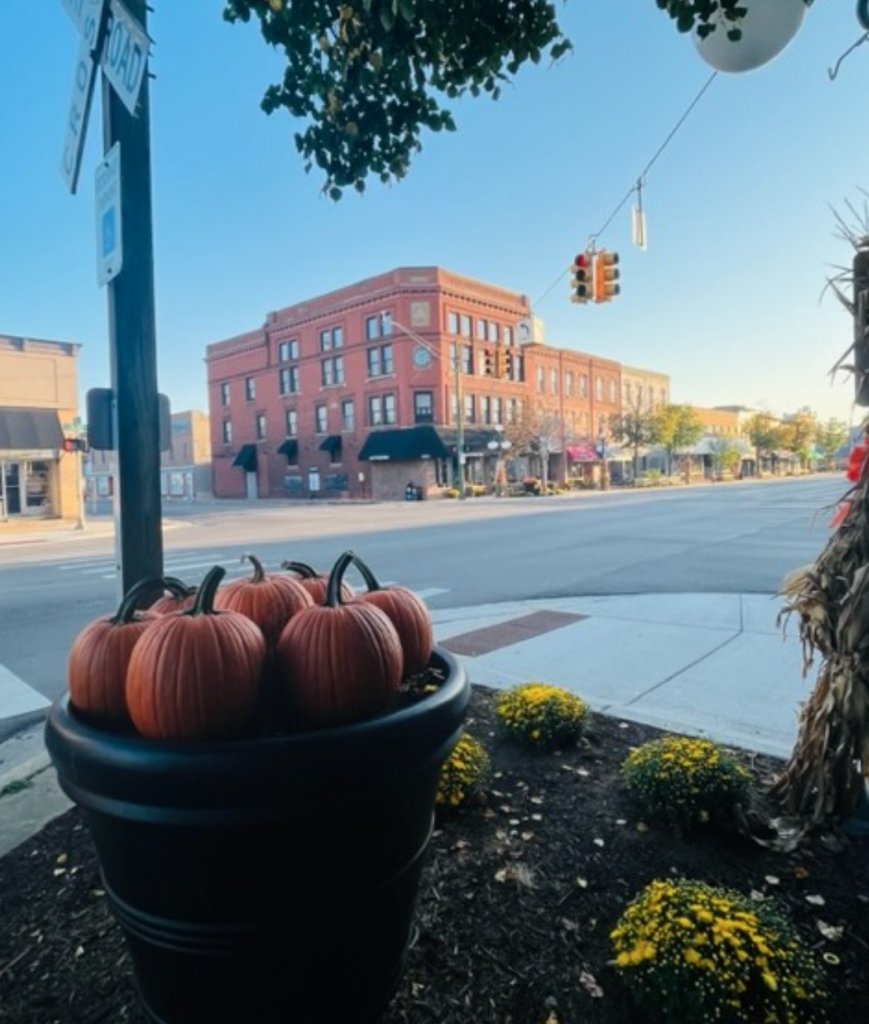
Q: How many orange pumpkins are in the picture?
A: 7